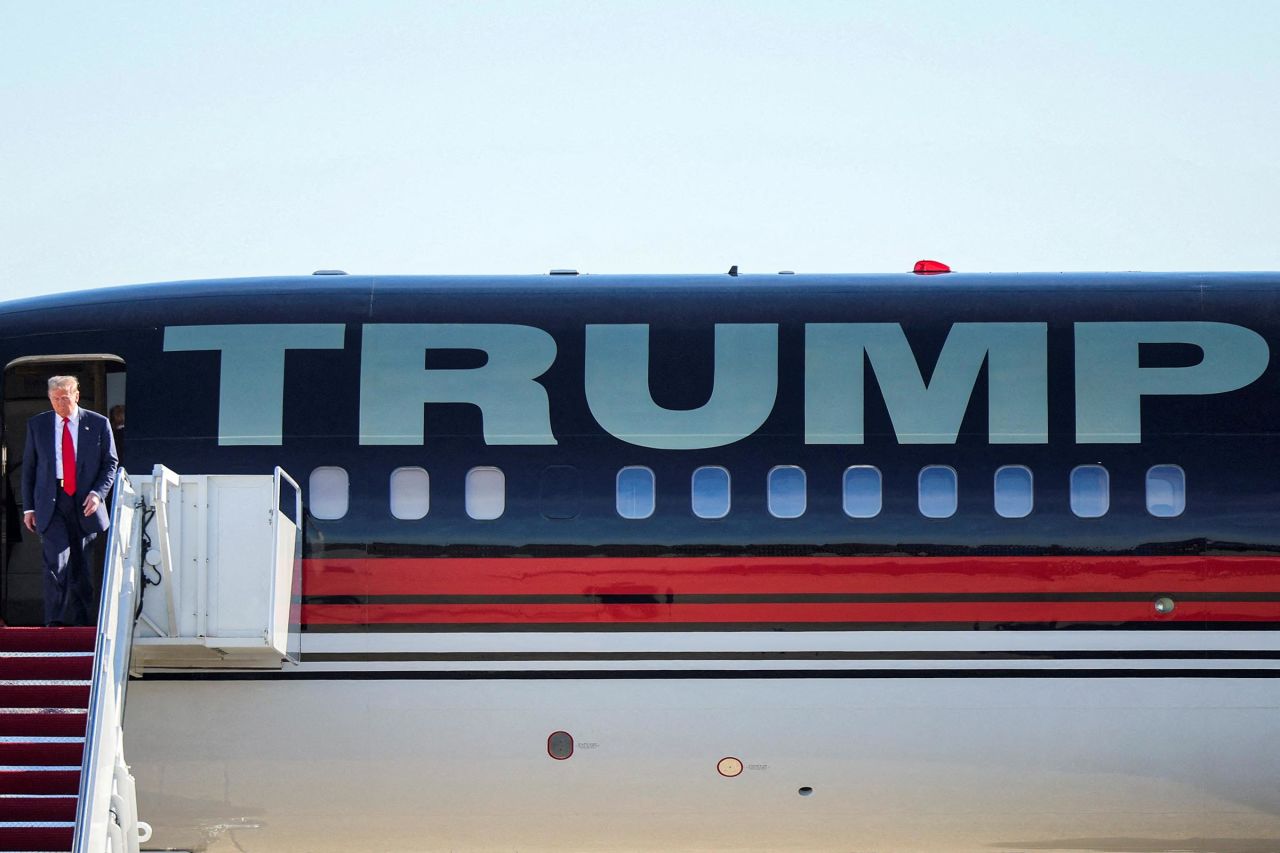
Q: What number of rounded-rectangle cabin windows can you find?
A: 11